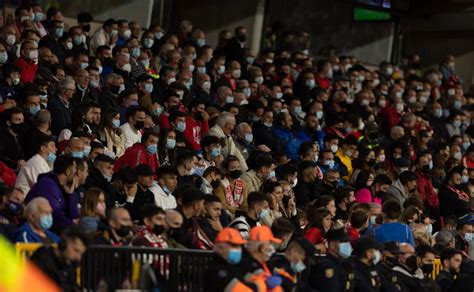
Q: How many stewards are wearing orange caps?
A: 2